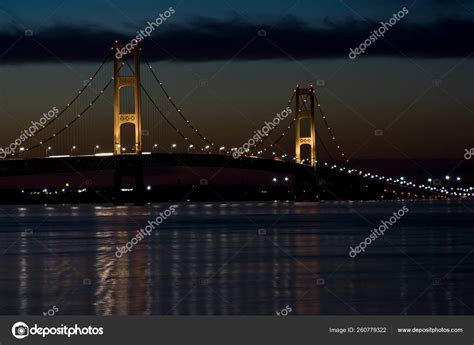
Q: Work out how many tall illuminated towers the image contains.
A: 2